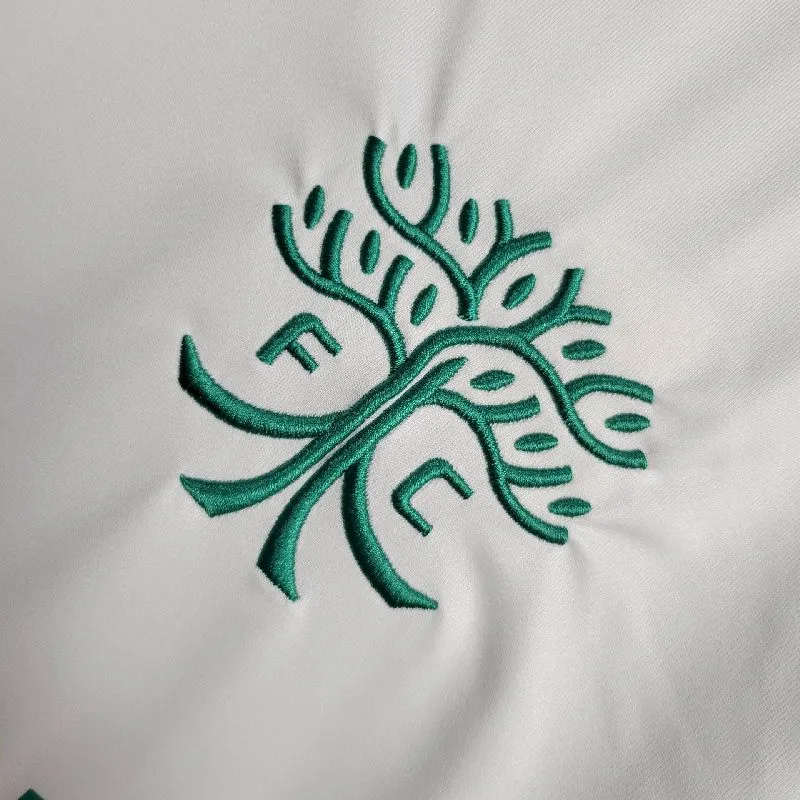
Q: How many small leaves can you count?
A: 11